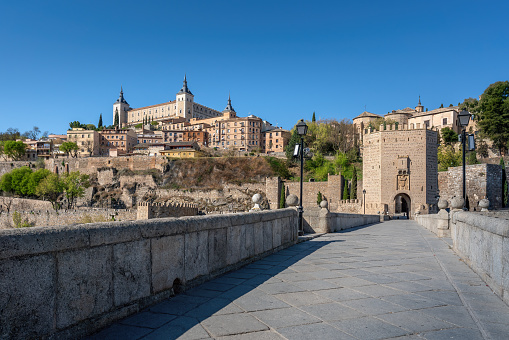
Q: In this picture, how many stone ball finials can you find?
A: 6